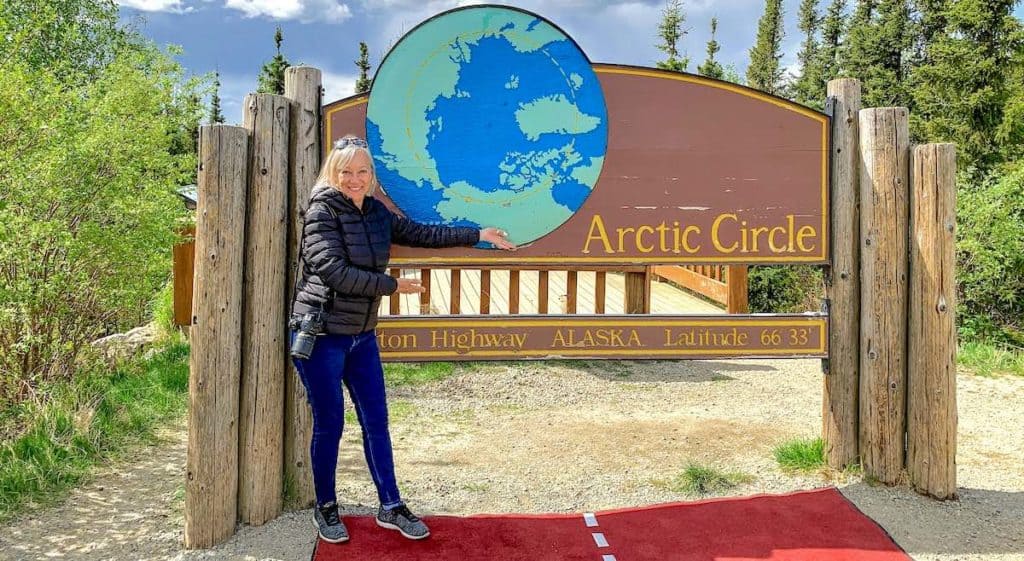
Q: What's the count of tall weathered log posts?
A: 6